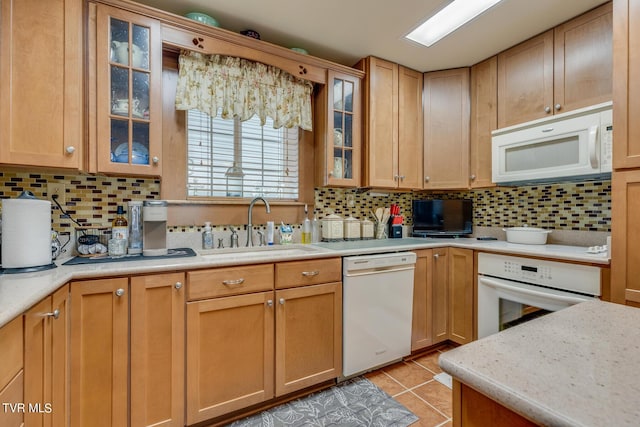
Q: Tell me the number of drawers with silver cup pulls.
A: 2